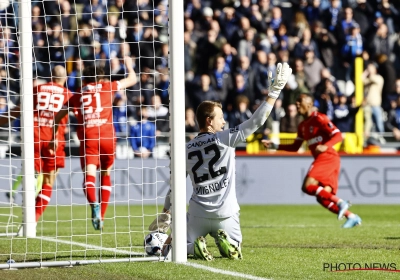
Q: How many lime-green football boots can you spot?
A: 2